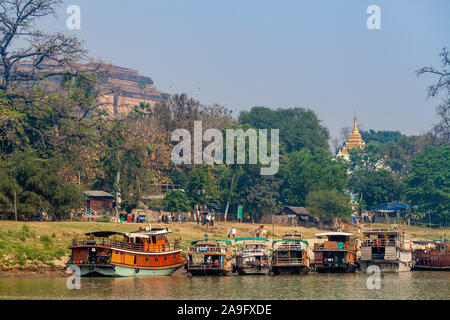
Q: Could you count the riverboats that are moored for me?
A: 7